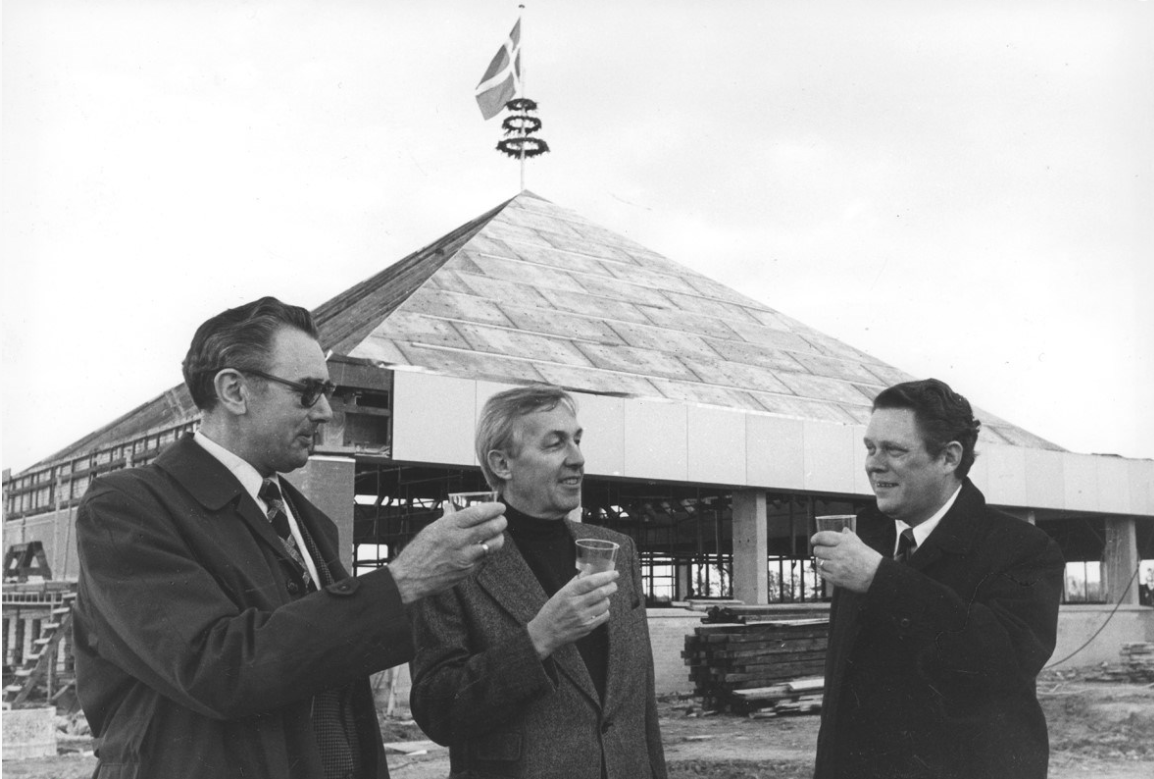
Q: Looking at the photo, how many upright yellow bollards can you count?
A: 0